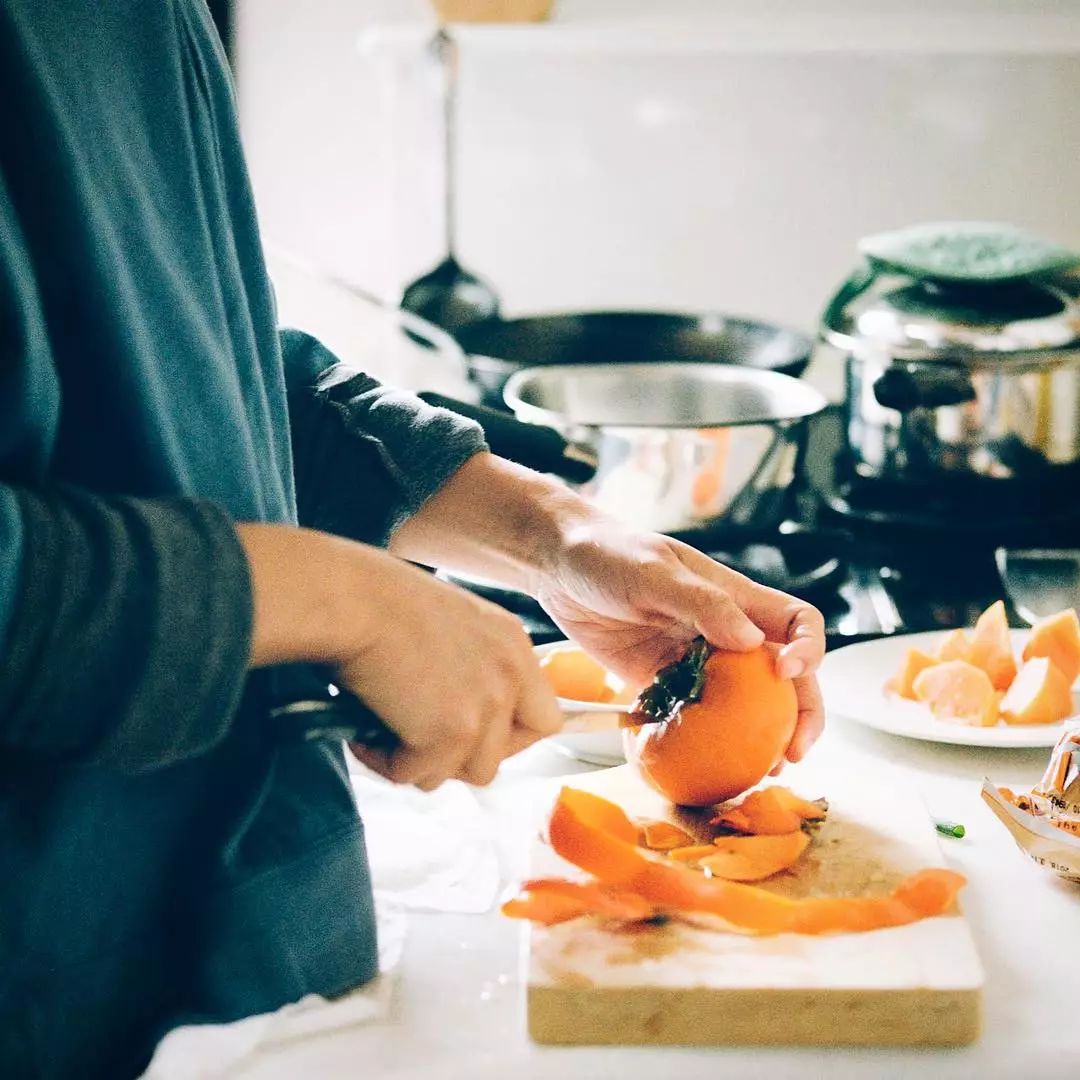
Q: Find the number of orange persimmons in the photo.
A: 1